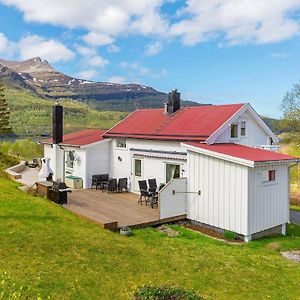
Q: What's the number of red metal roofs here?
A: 3